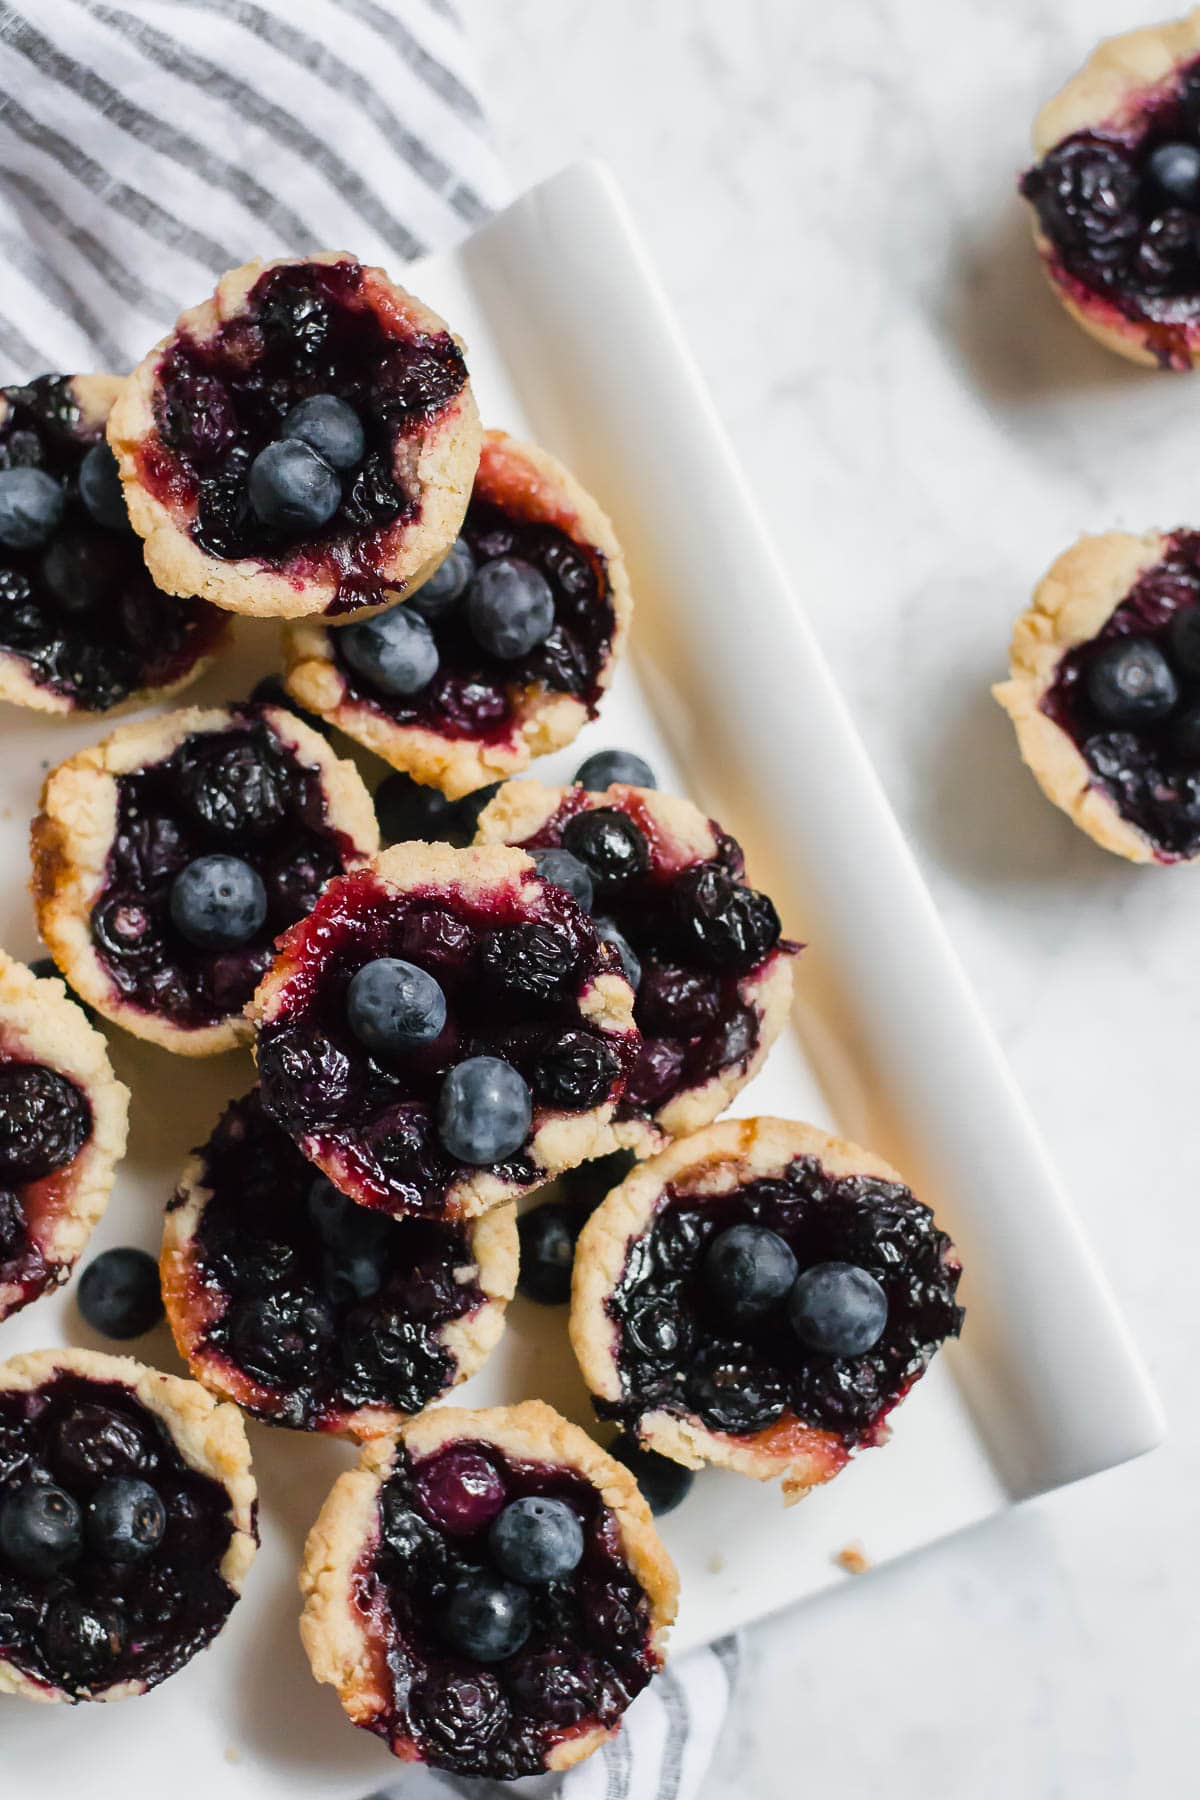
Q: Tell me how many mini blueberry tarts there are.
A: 13